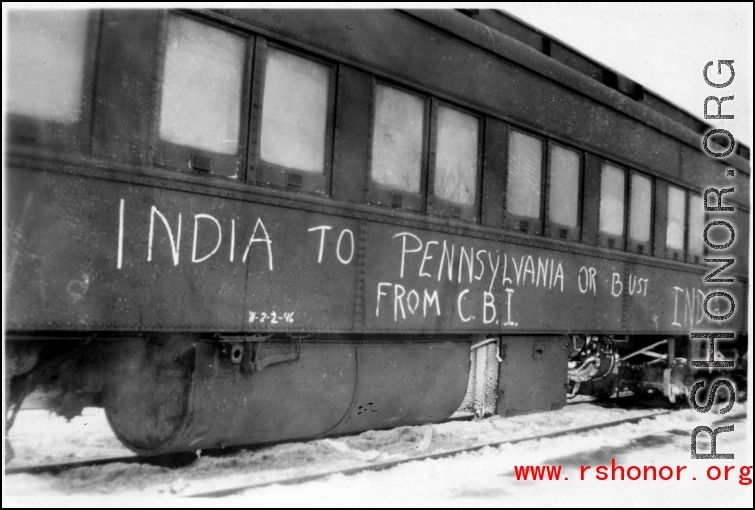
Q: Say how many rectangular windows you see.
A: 11